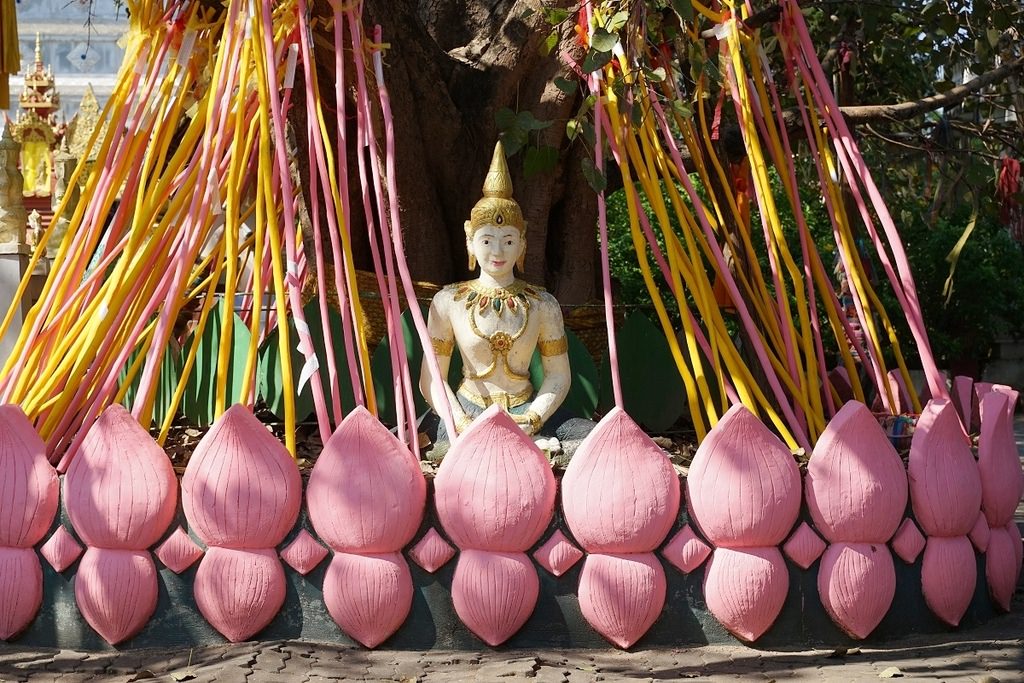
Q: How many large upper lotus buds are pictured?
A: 10